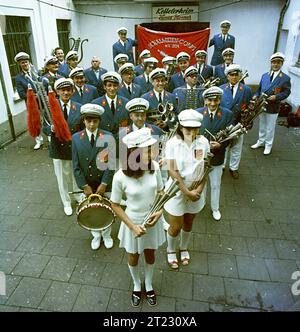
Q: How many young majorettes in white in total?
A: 2